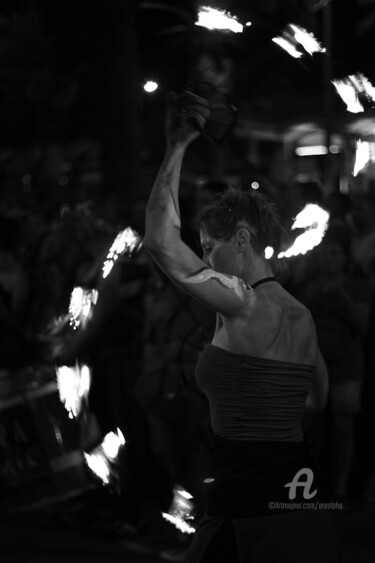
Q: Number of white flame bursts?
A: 10